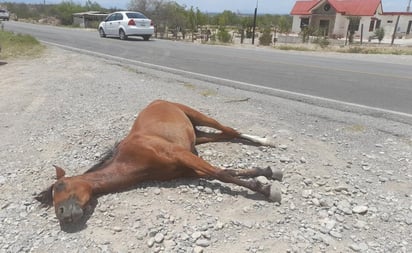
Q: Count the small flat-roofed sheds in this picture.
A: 1